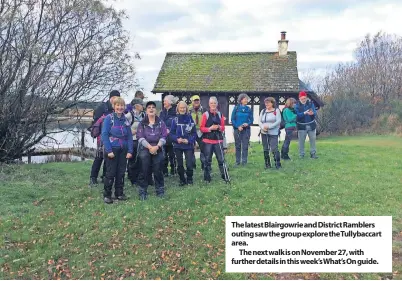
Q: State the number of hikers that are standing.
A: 13